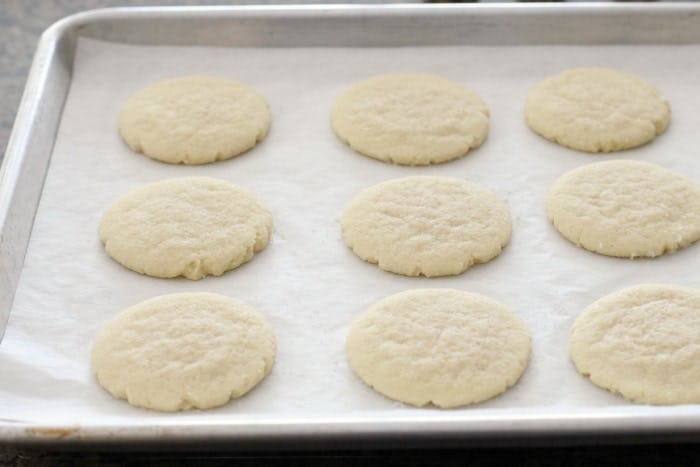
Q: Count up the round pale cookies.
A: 9